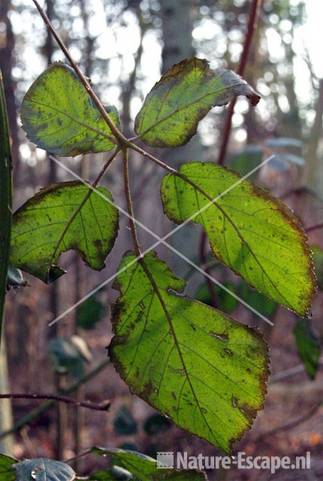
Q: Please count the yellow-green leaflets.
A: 5